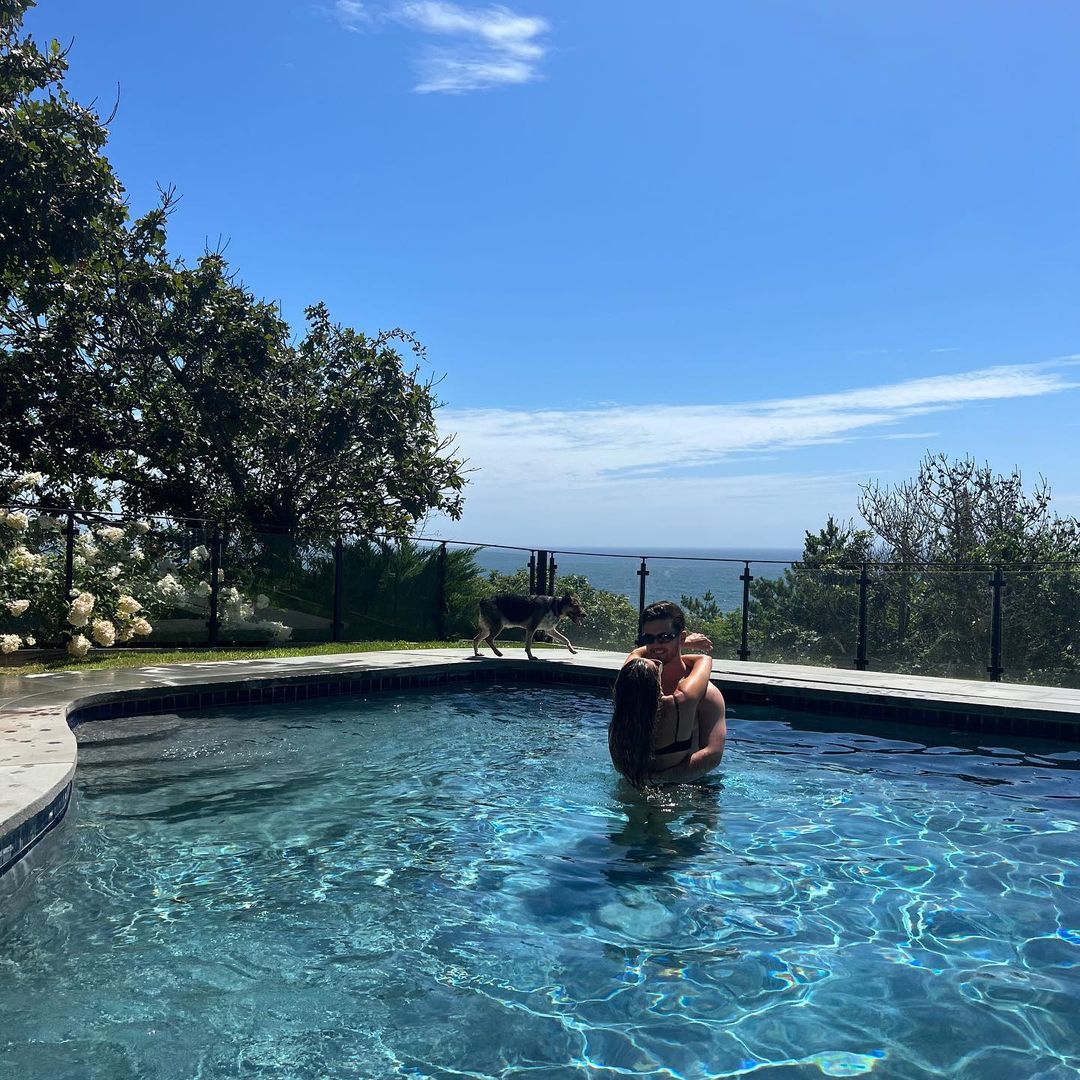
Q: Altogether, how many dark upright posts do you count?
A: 11